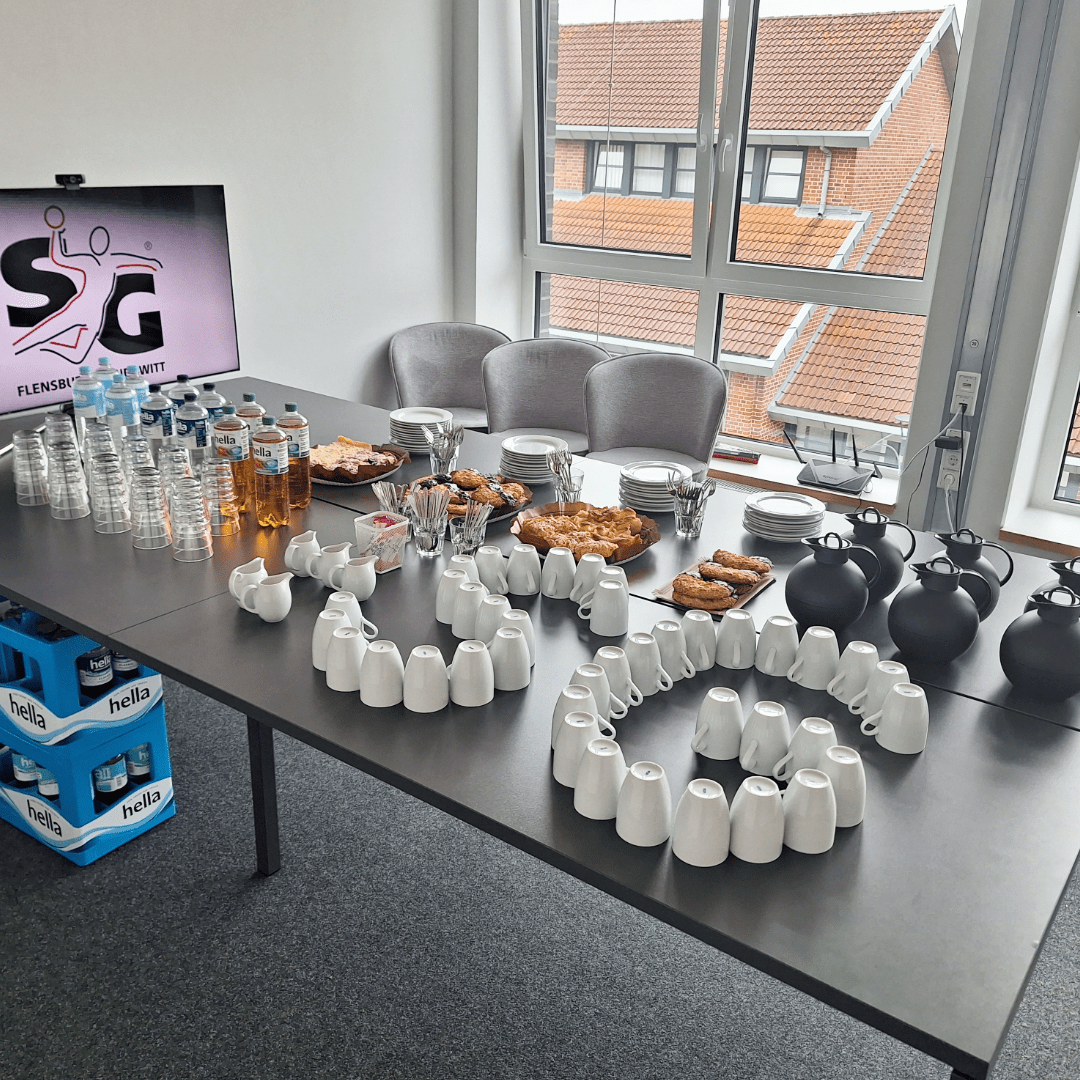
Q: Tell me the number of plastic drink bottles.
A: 12